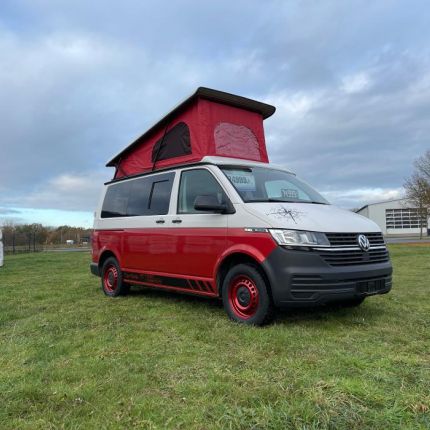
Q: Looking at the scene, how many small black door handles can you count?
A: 2